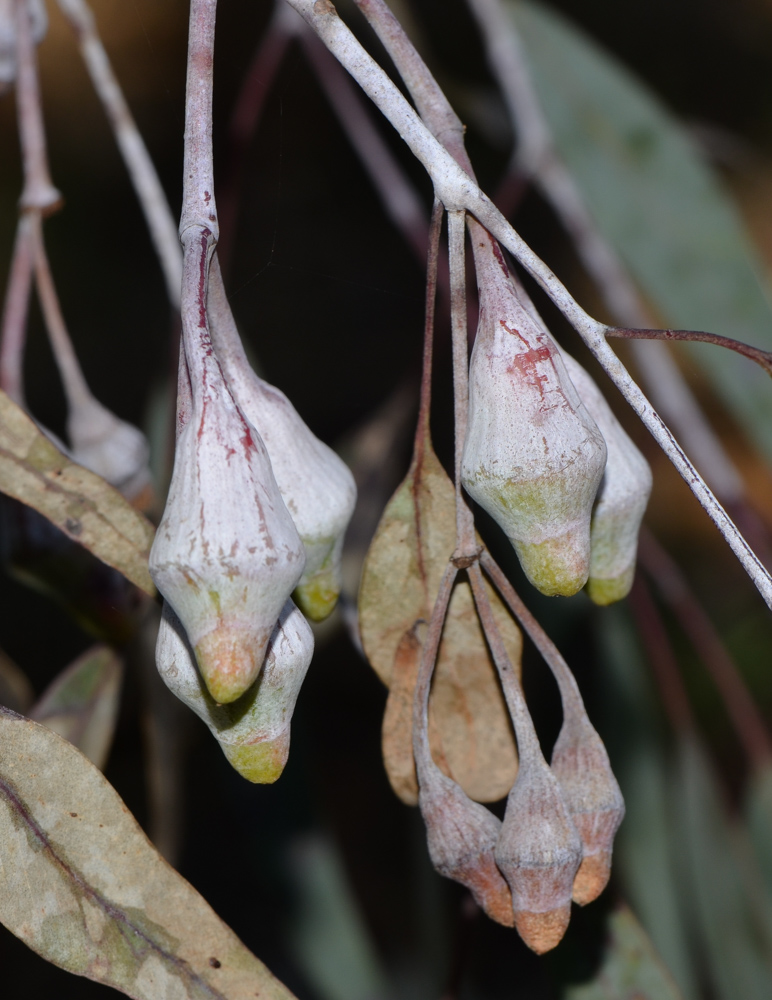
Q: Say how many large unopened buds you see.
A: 5